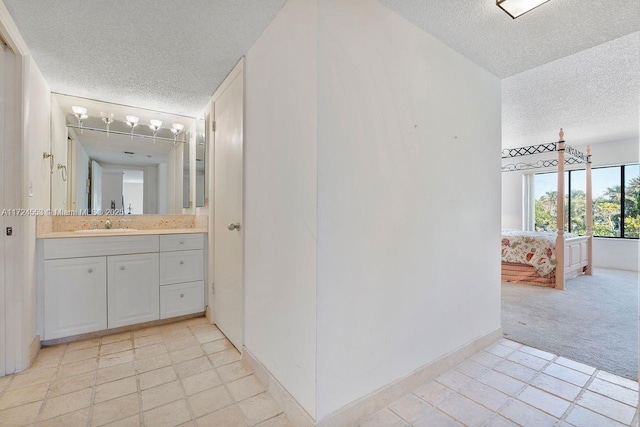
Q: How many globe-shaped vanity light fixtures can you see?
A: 5